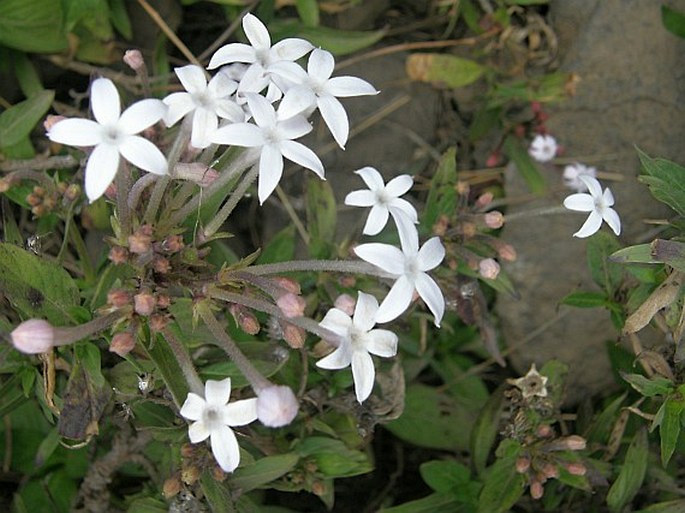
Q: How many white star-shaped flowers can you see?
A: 10